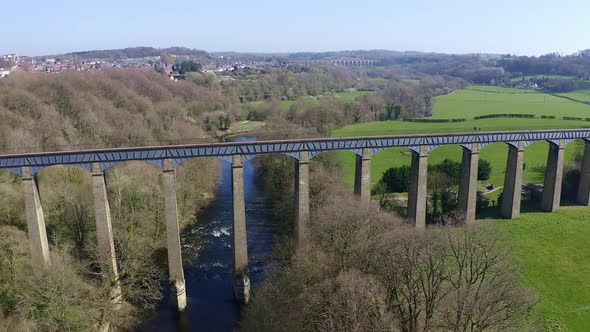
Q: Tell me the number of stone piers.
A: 11